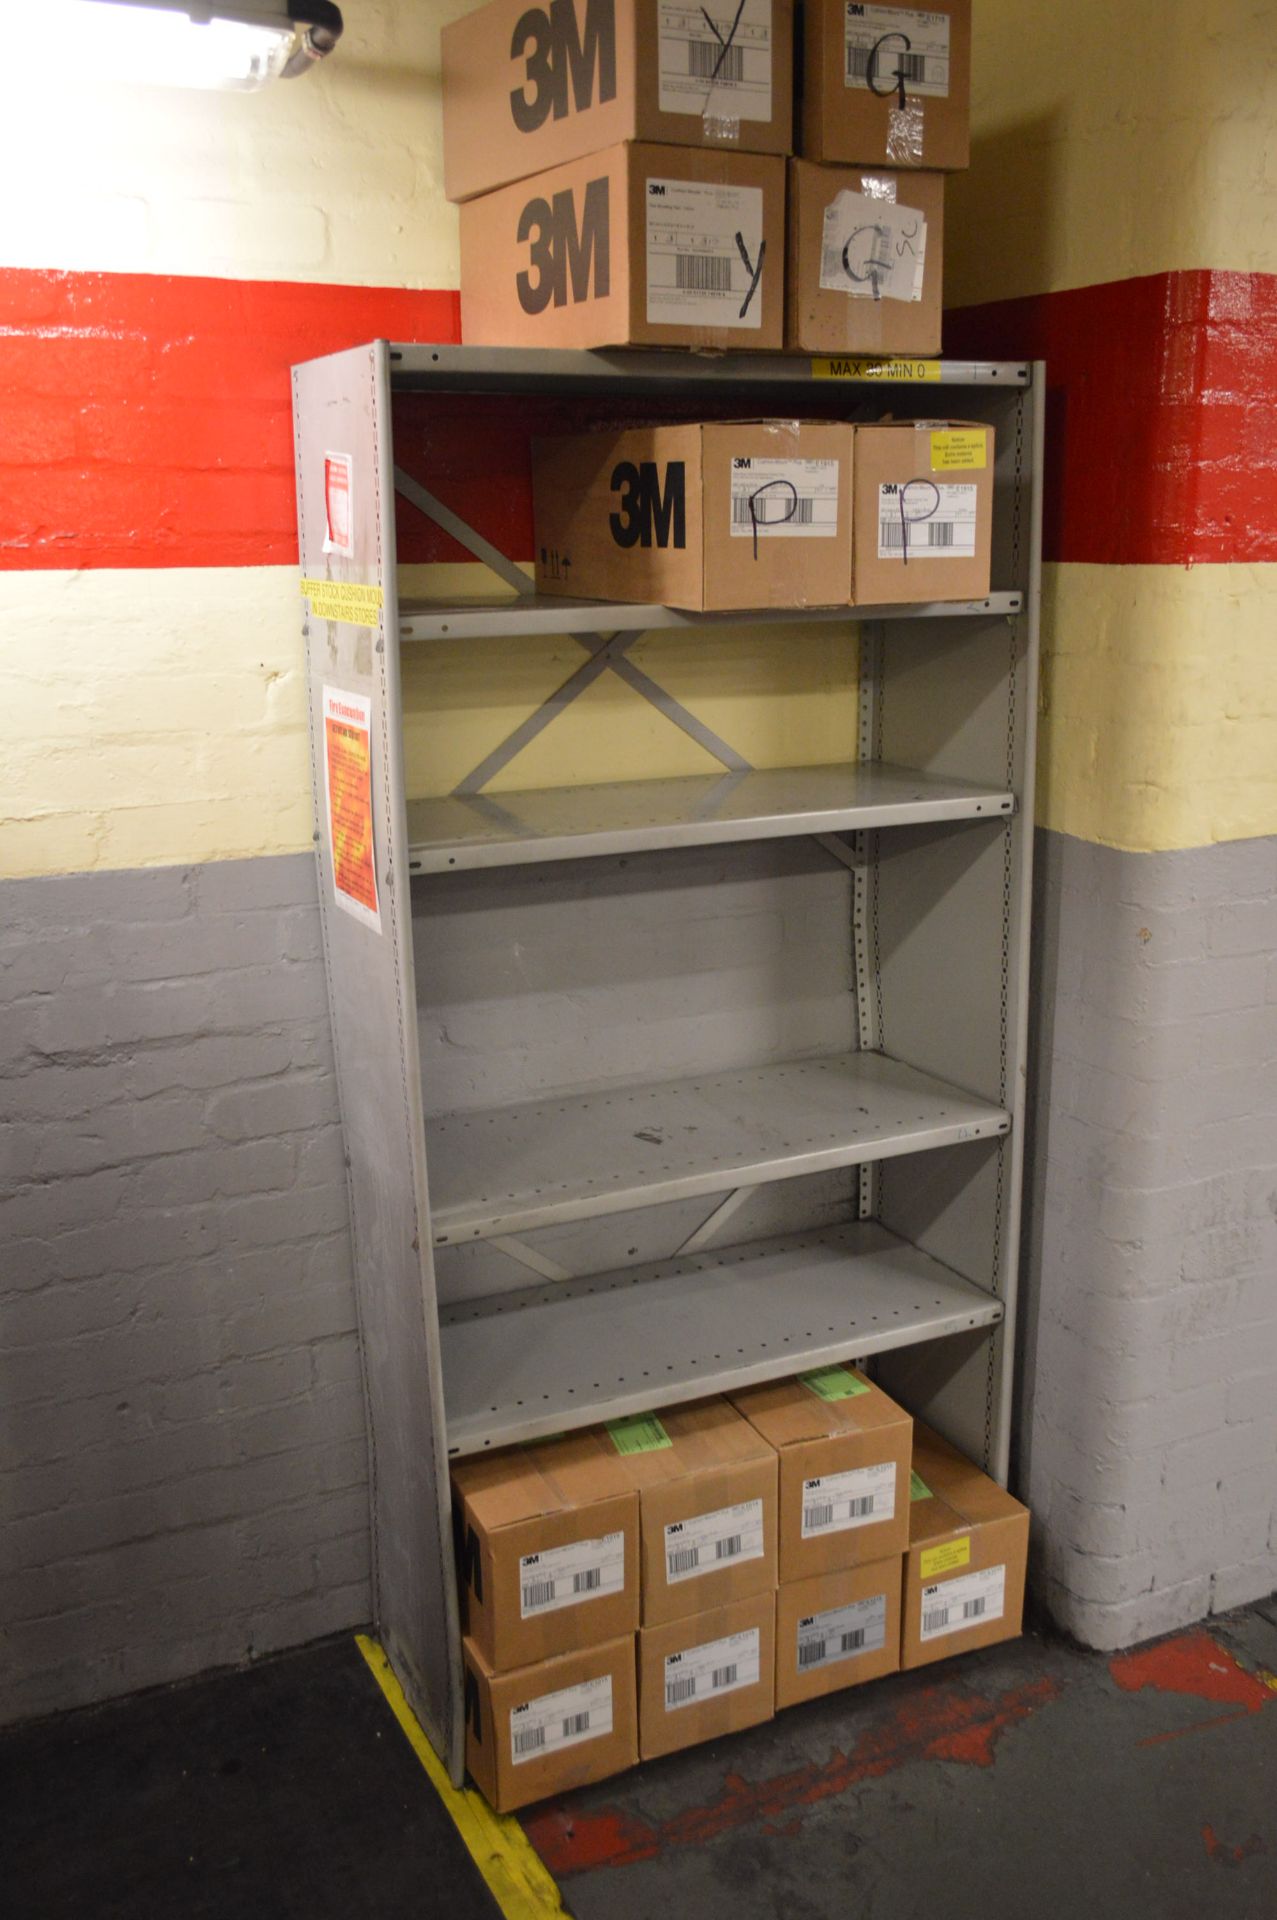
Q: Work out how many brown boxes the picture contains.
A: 13